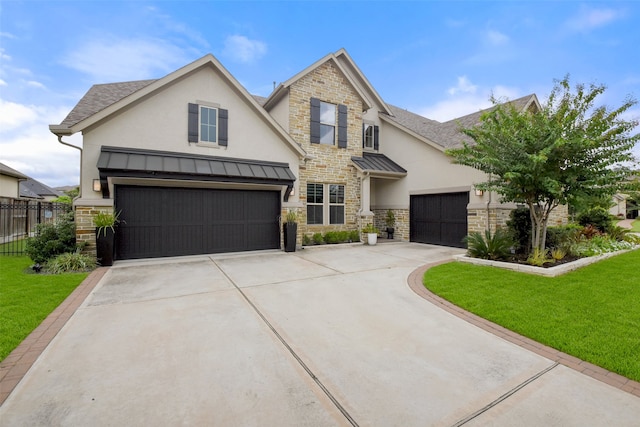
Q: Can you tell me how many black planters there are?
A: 3